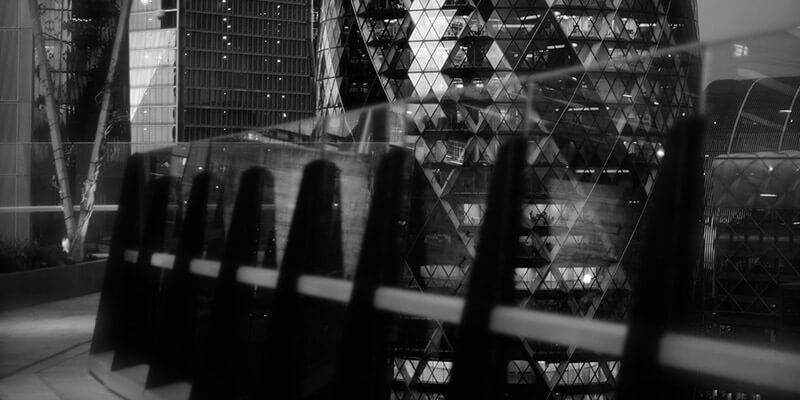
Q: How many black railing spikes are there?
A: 8